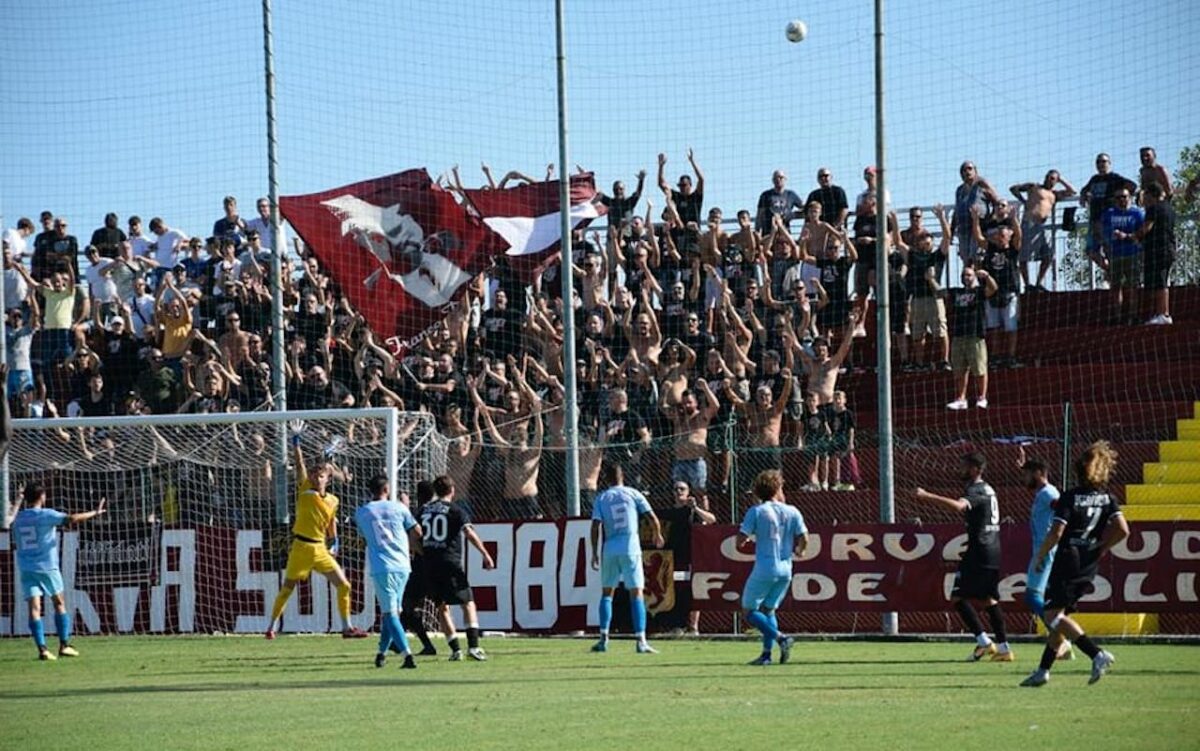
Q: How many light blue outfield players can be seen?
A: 5